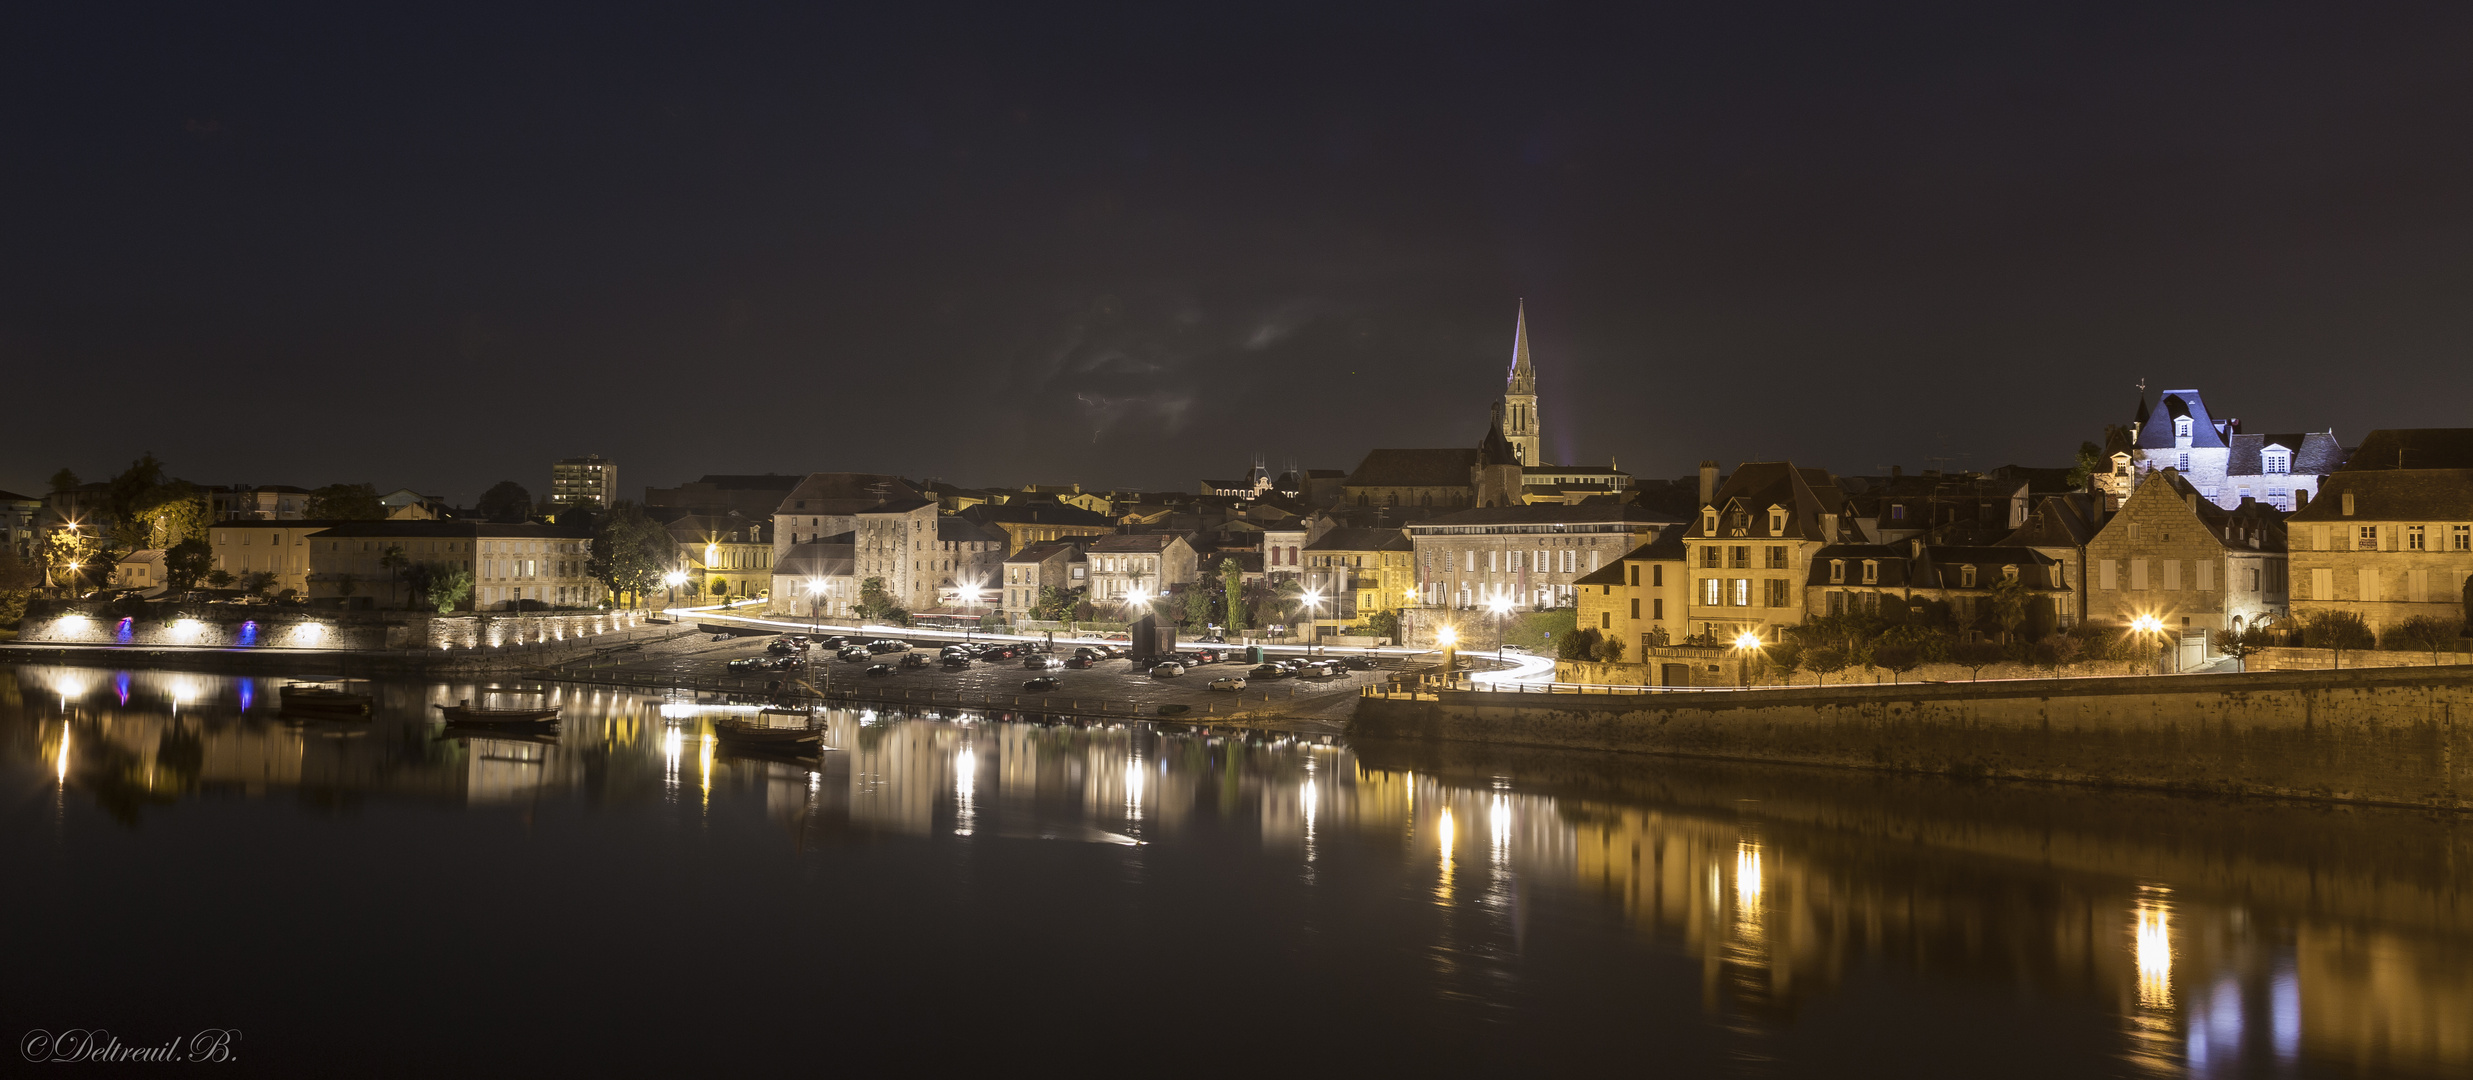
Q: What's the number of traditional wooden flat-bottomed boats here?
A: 3